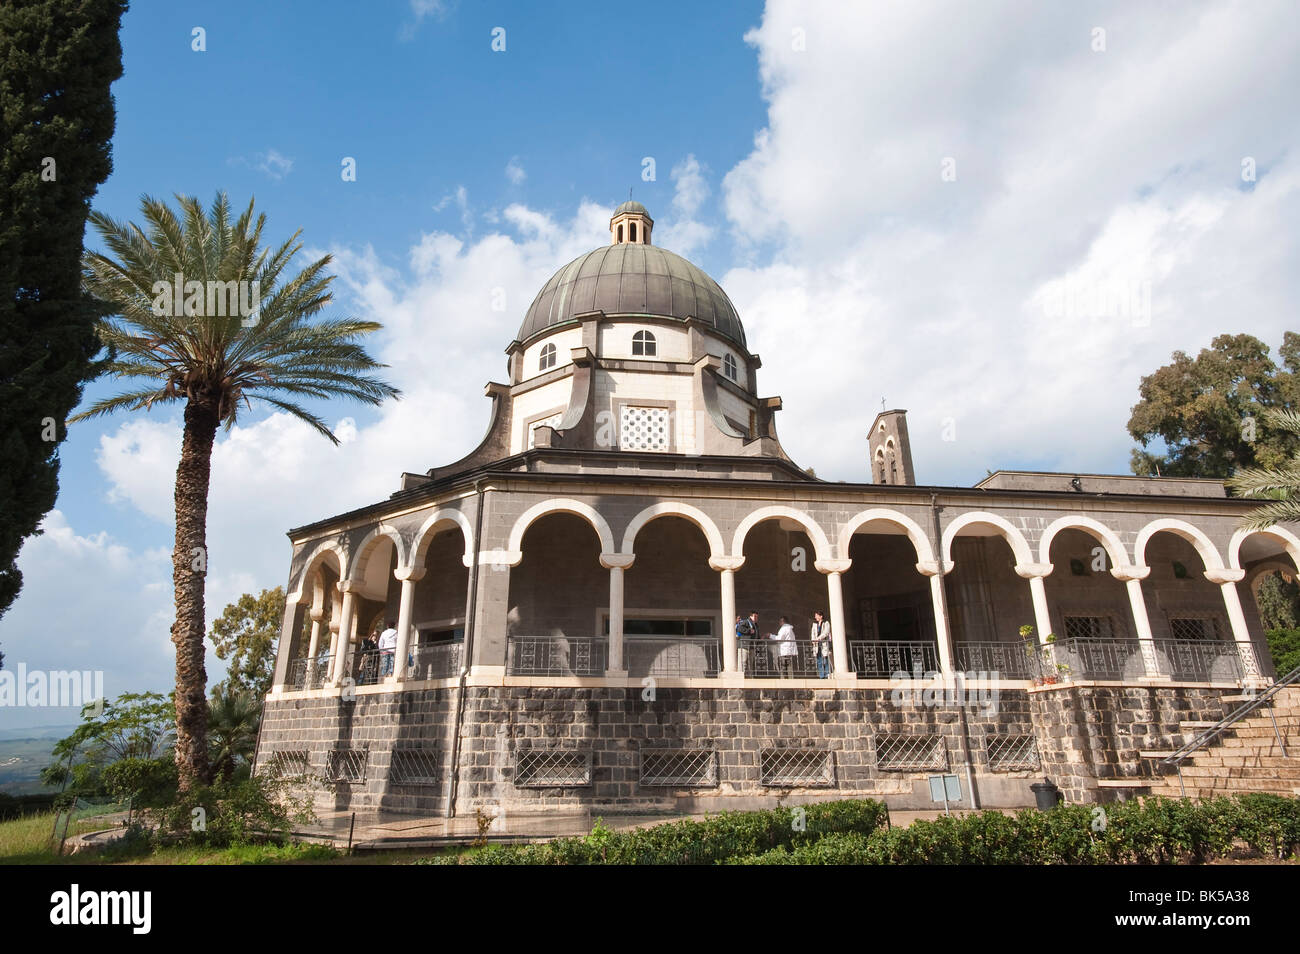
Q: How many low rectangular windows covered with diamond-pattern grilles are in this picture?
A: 8